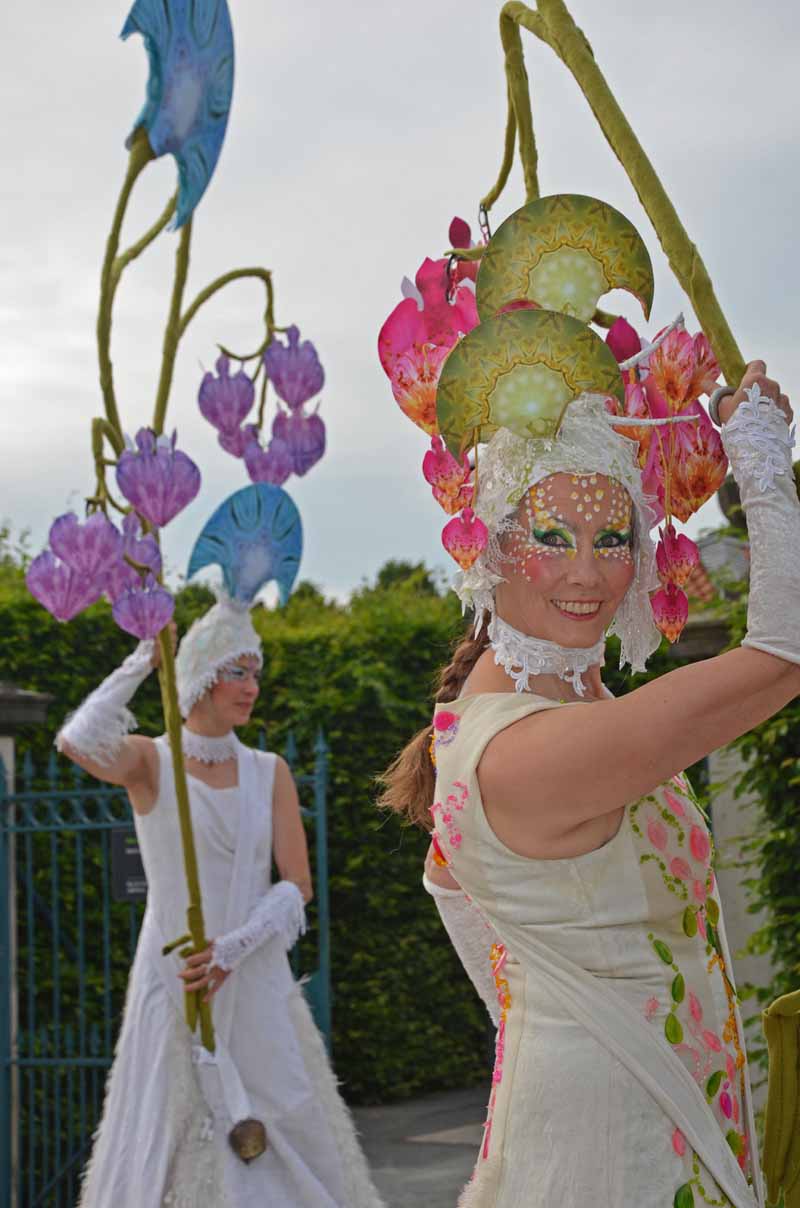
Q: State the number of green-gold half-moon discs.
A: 2